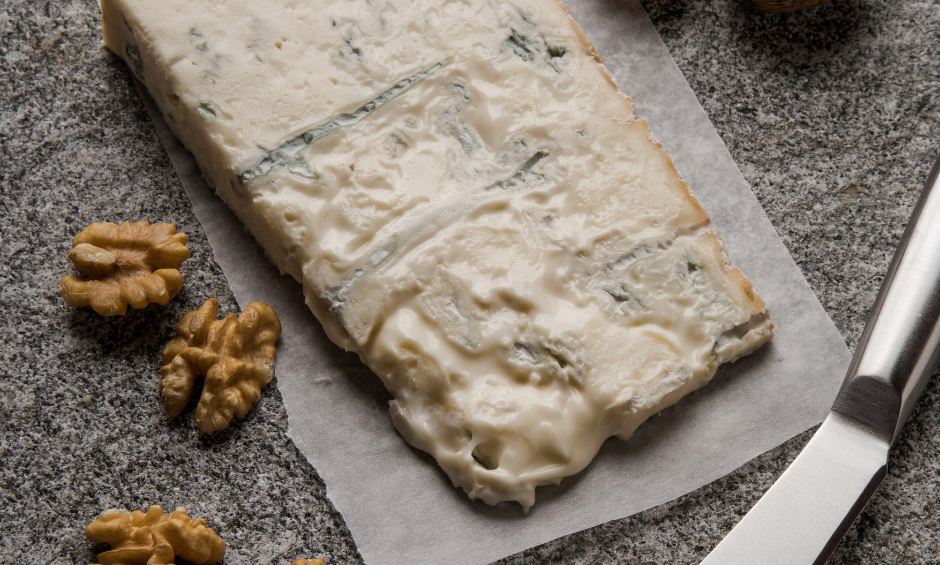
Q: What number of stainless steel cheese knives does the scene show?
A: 1